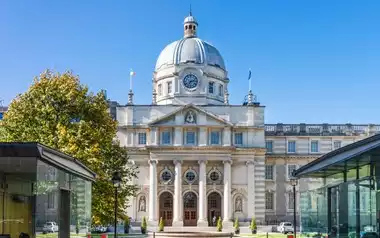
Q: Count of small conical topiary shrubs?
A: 6